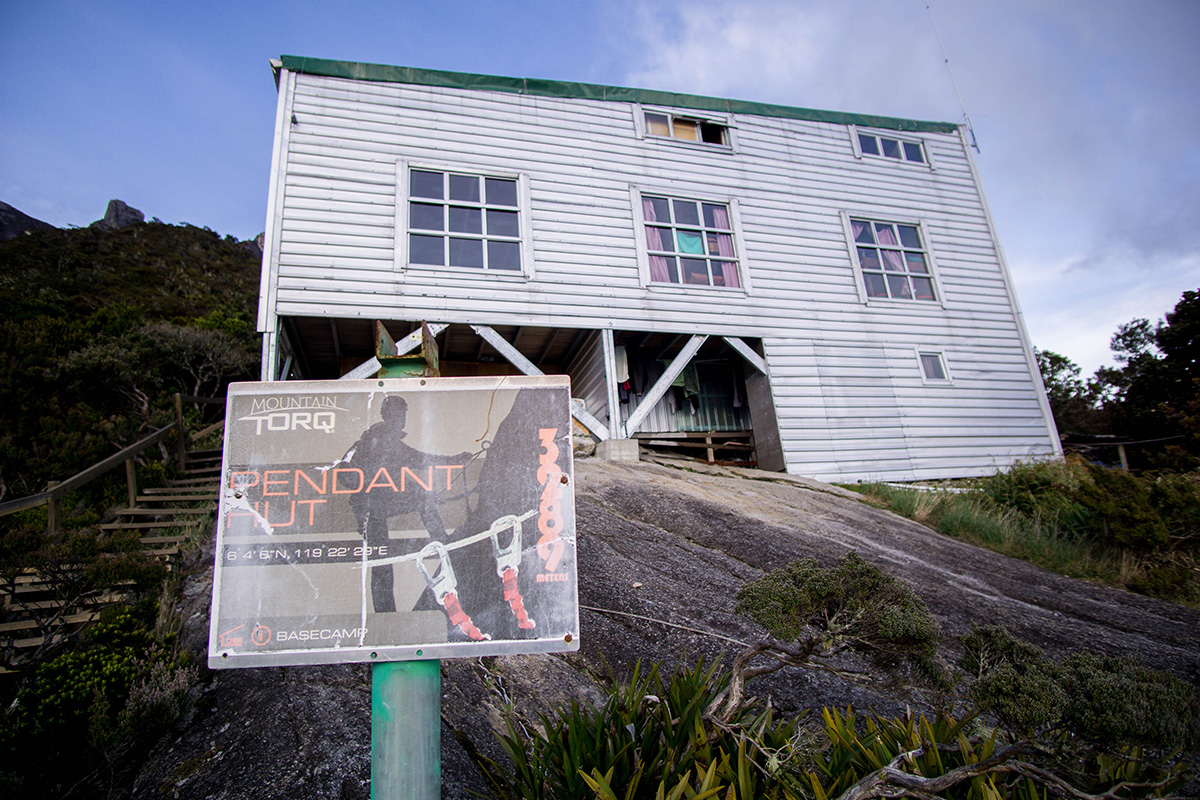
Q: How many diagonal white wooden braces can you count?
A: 4